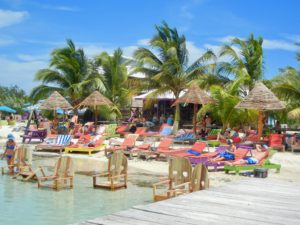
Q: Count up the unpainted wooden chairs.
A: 5